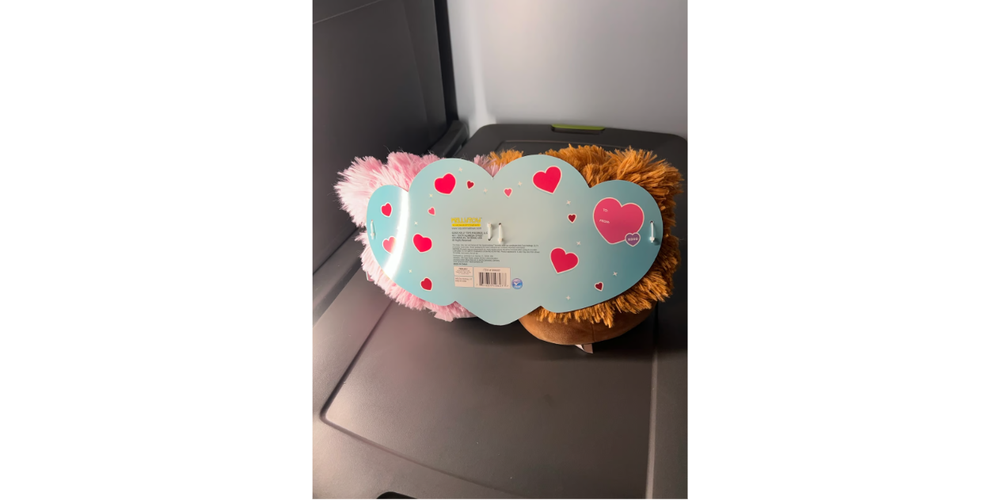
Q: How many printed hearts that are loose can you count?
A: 12